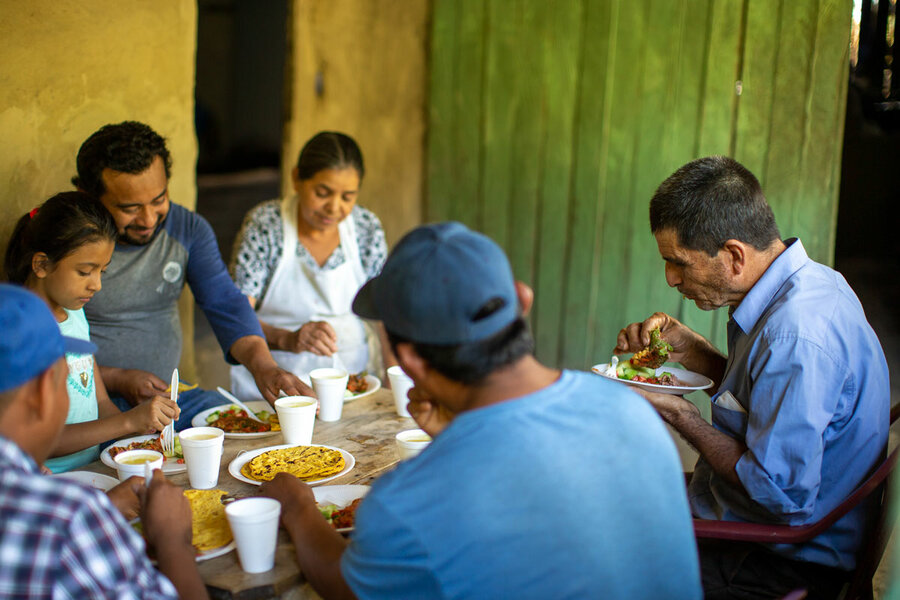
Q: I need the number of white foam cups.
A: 7